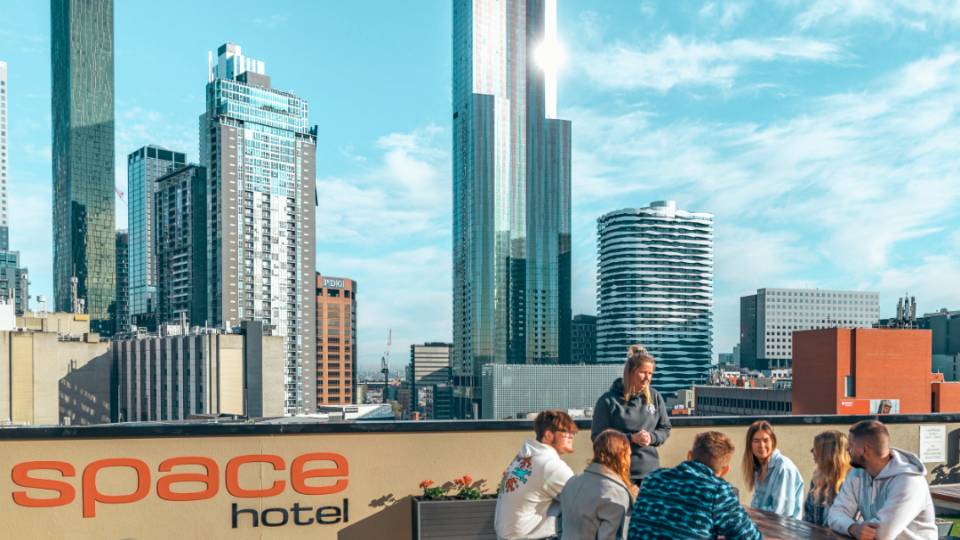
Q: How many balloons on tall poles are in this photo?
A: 0